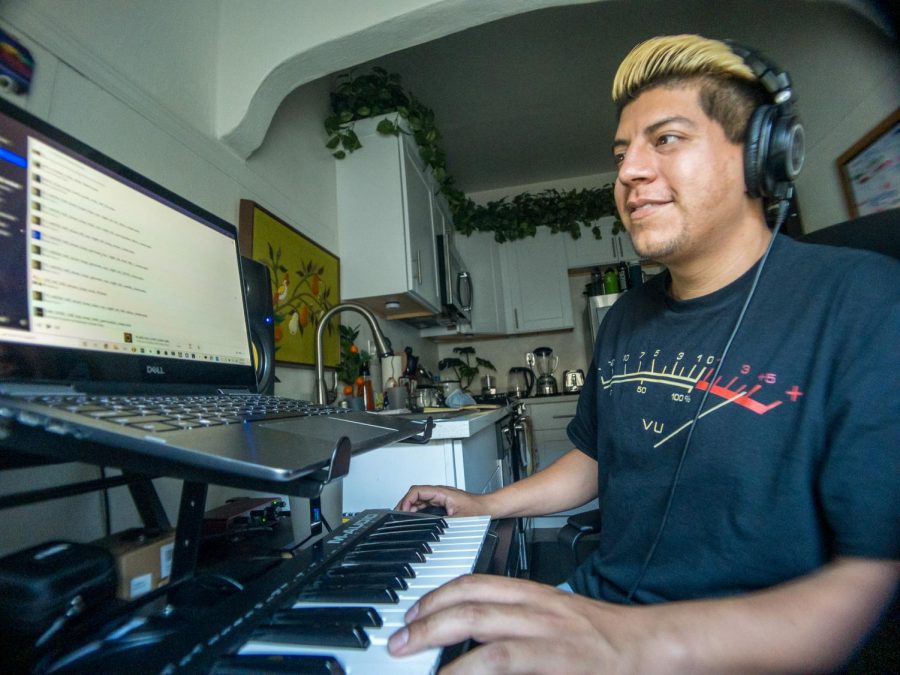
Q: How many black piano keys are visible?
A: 11